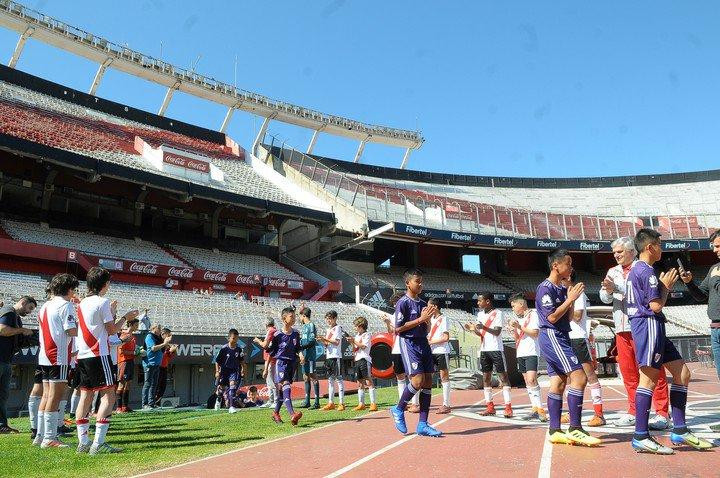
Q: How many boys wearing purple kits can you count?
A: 5